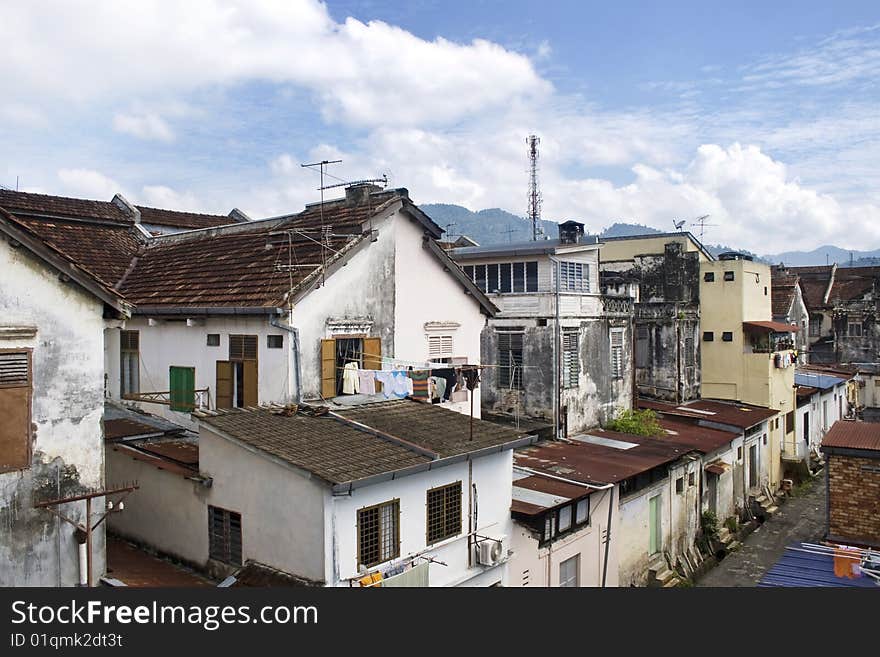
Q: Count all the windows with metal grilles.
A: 2